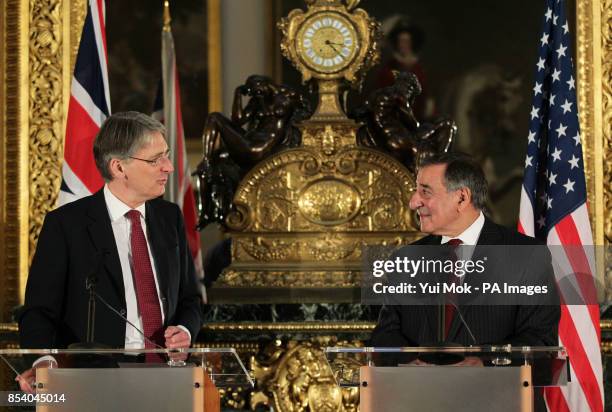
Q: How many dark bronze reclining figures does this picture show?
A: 2